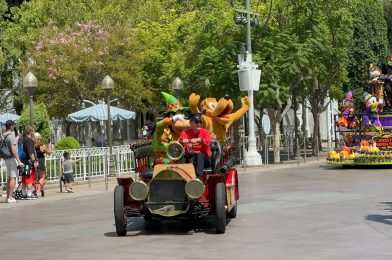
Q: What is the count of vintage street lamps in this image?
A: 3